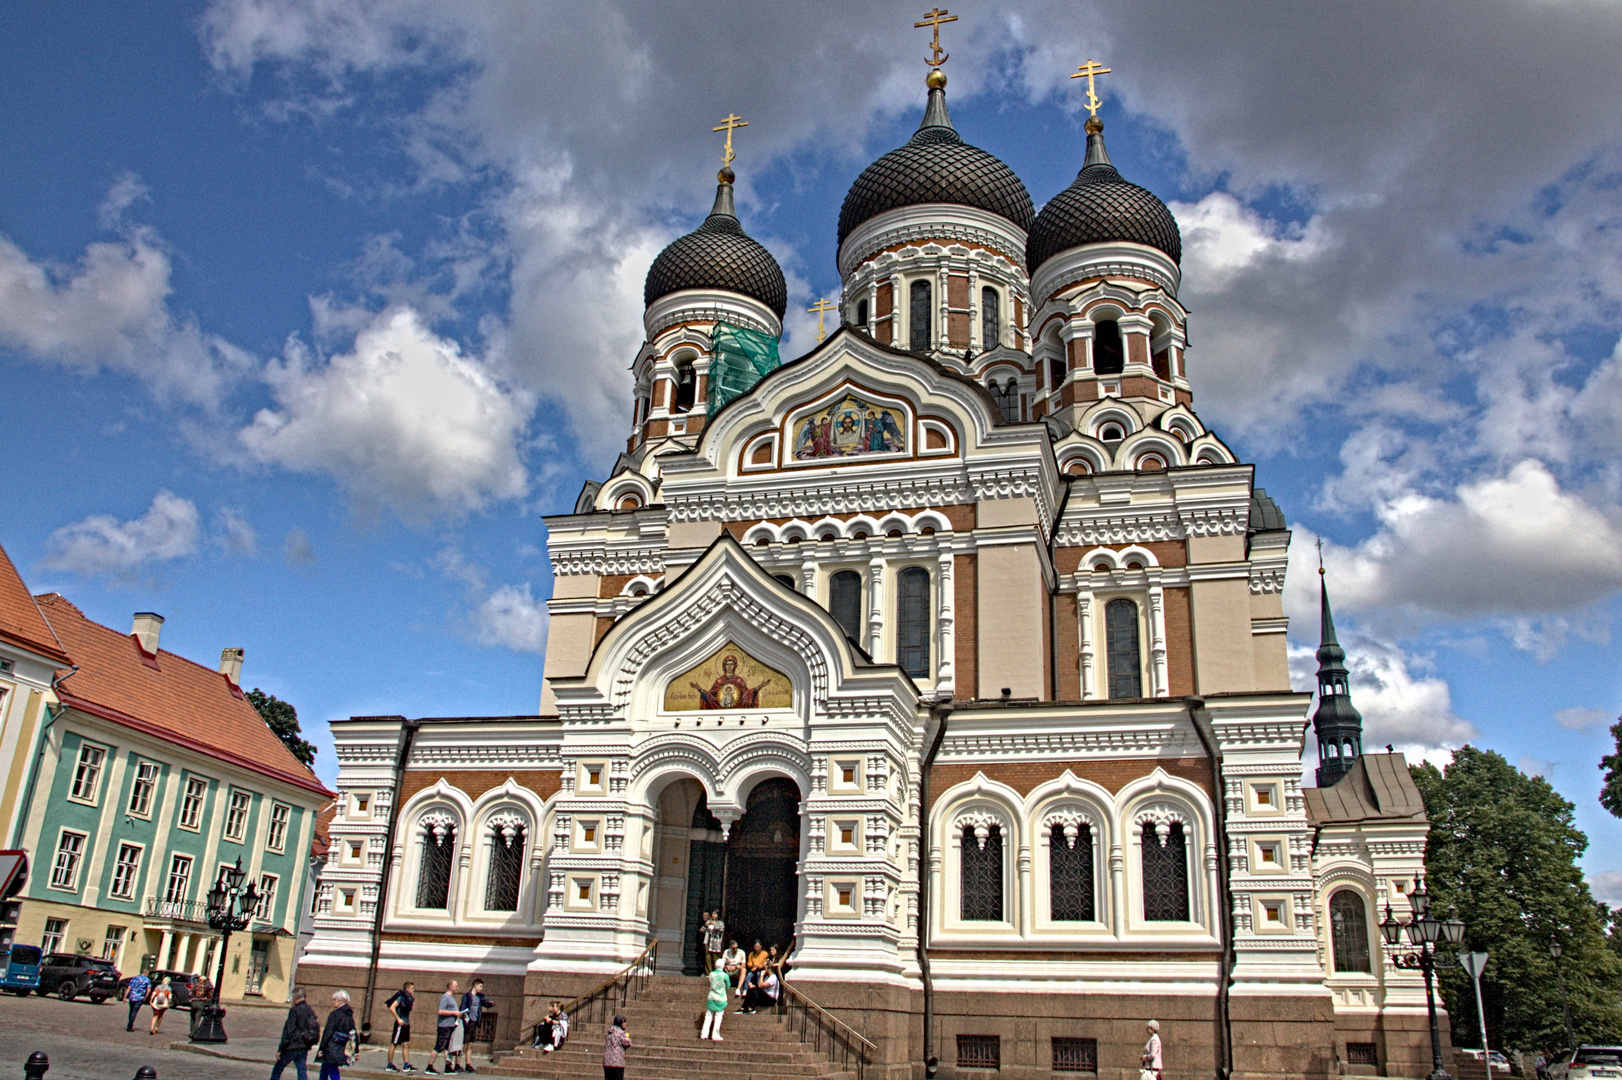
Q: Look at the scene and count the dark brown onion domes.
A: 3